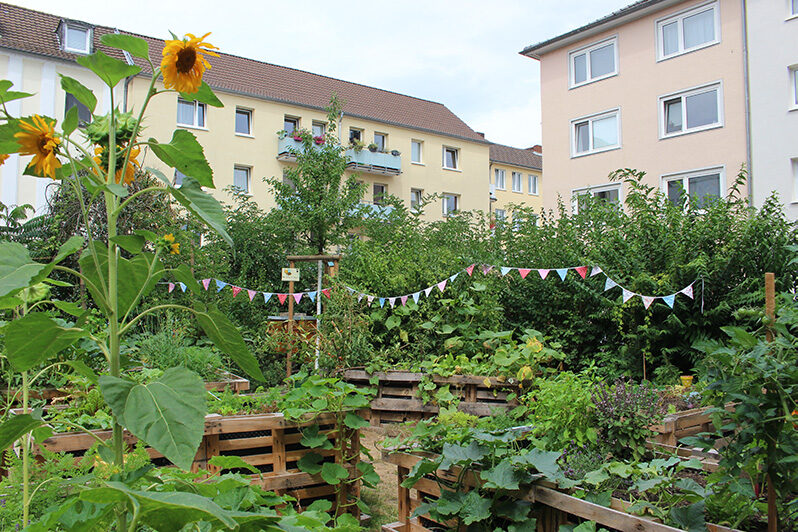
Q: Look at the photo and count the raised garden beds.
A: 5